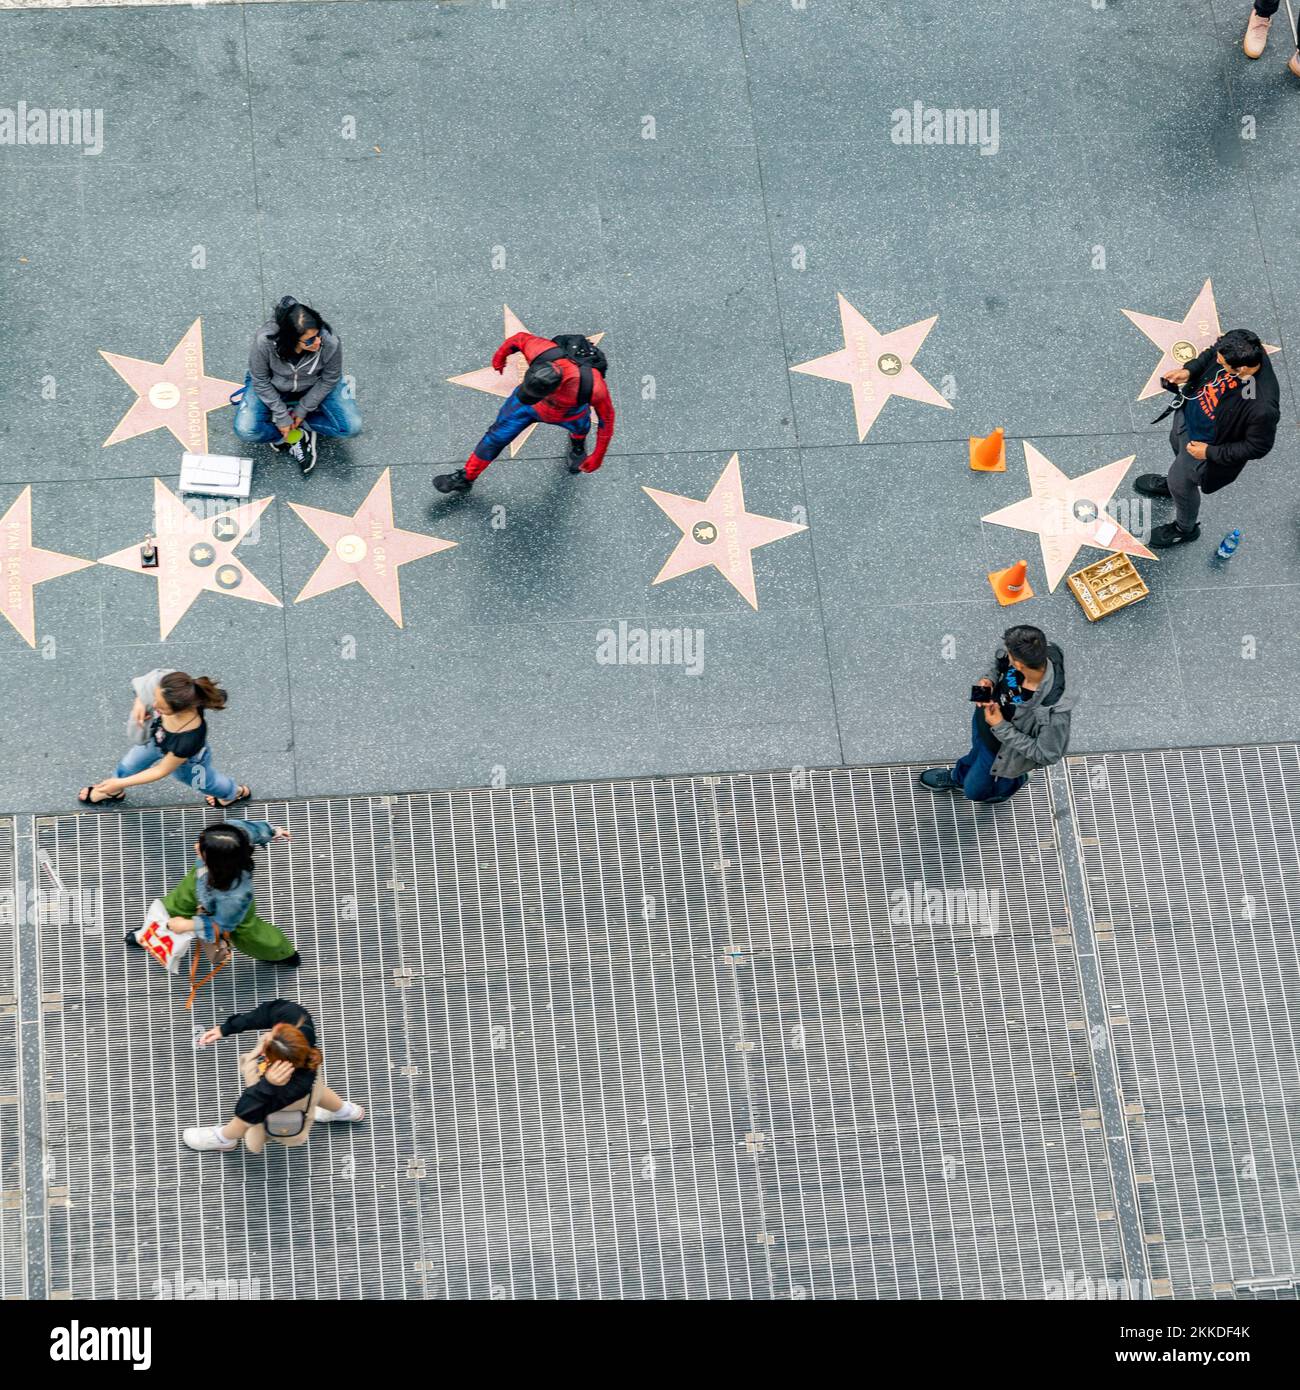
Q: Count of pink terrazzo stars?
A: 9